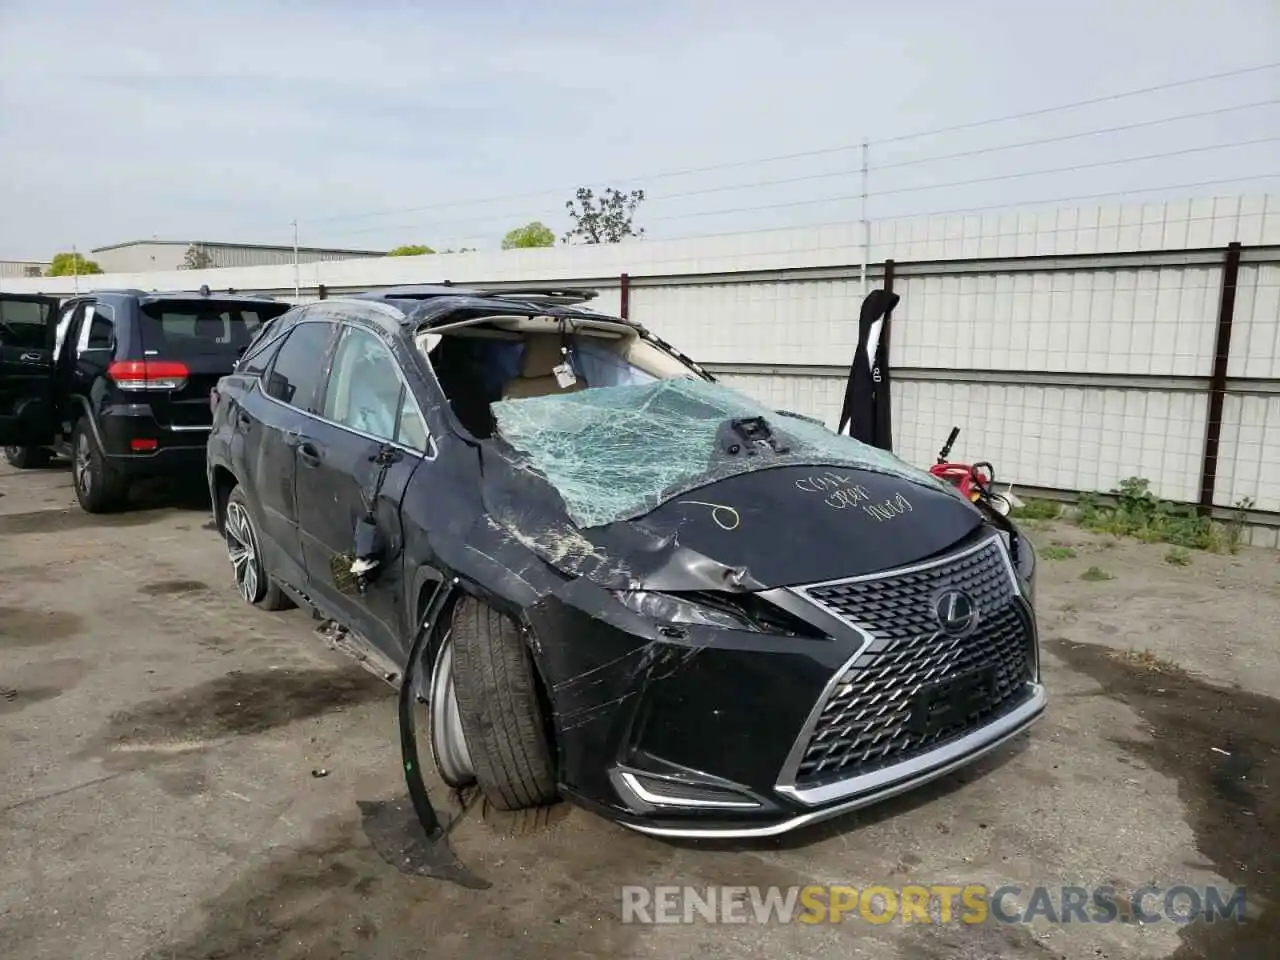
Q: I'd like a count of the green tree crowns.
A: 3